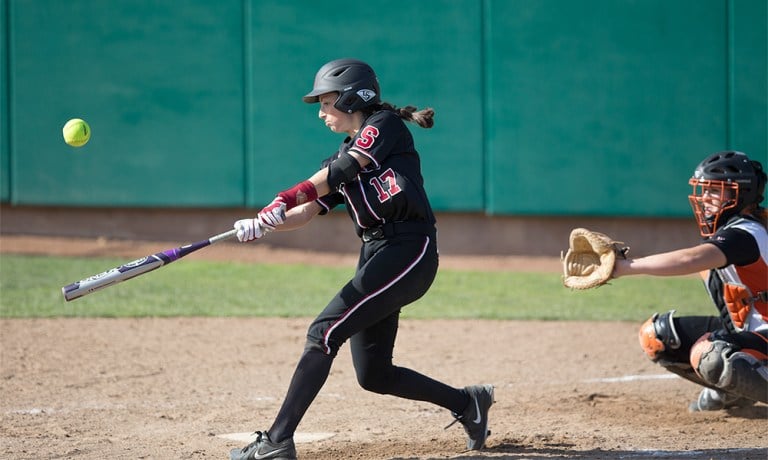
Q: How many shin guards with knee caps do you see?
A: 2